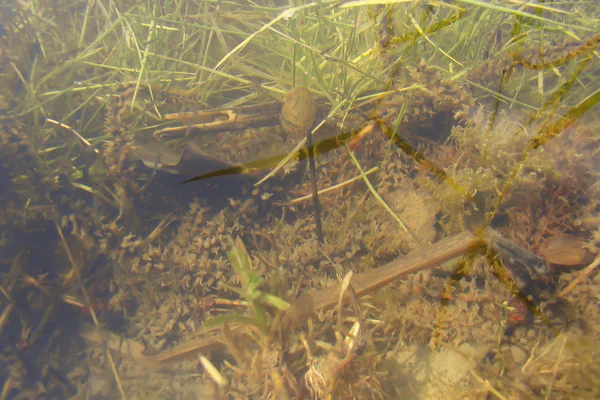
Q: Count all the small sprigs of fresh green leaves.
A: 1